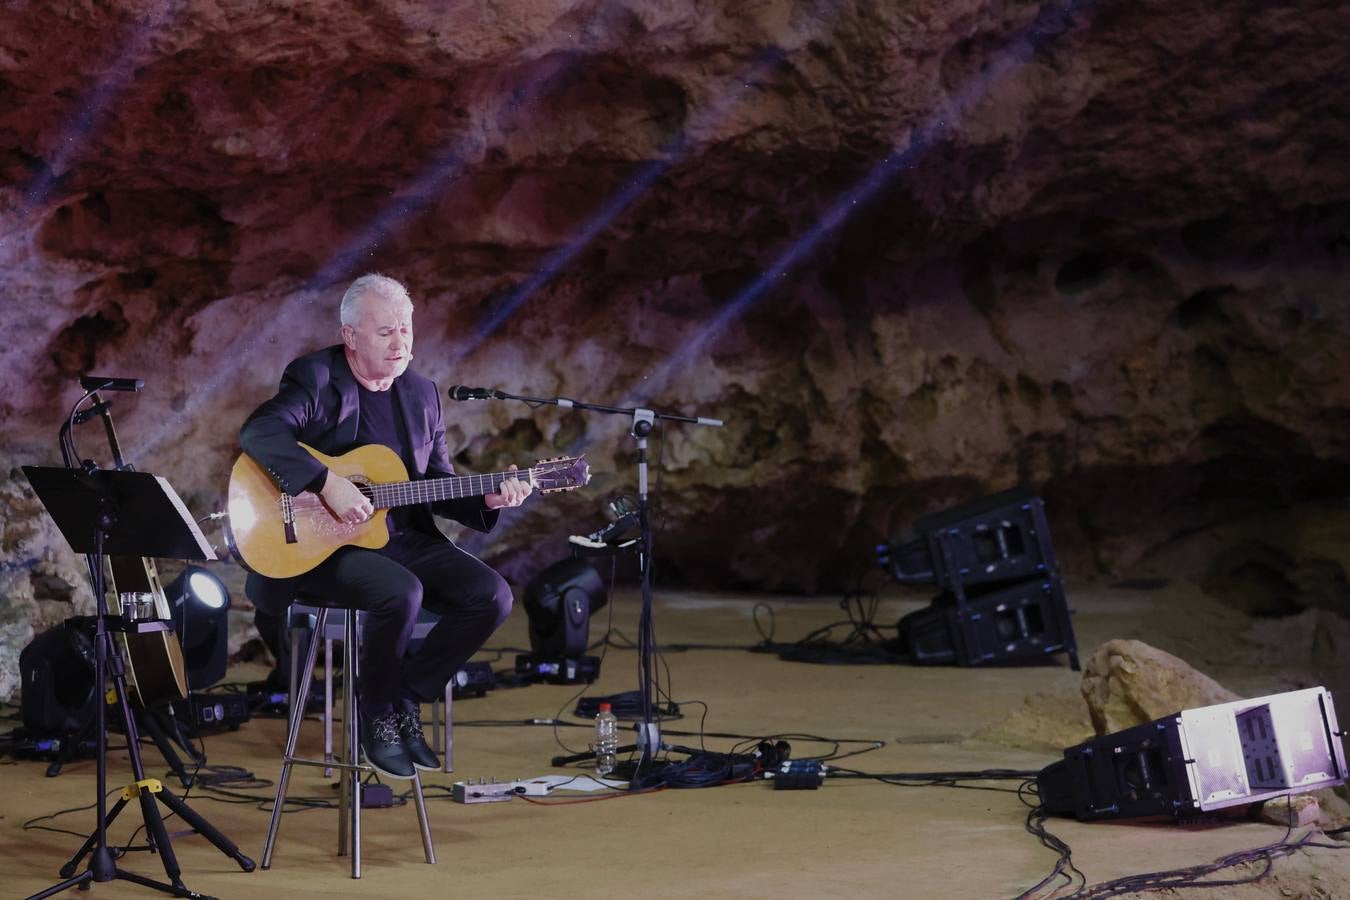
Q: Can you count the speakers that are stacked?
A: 2